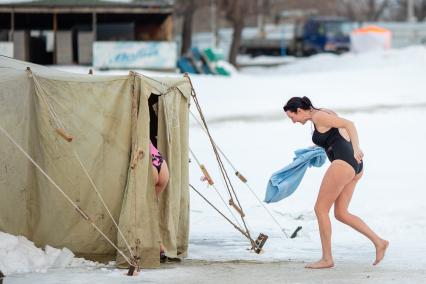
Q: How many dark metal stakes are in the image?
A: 3